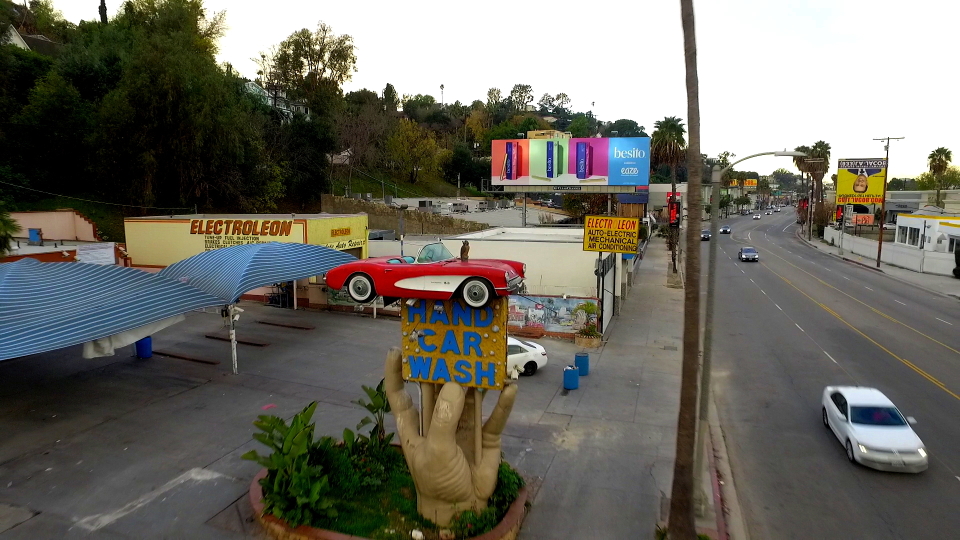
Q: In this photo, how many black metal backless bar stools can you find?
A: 0